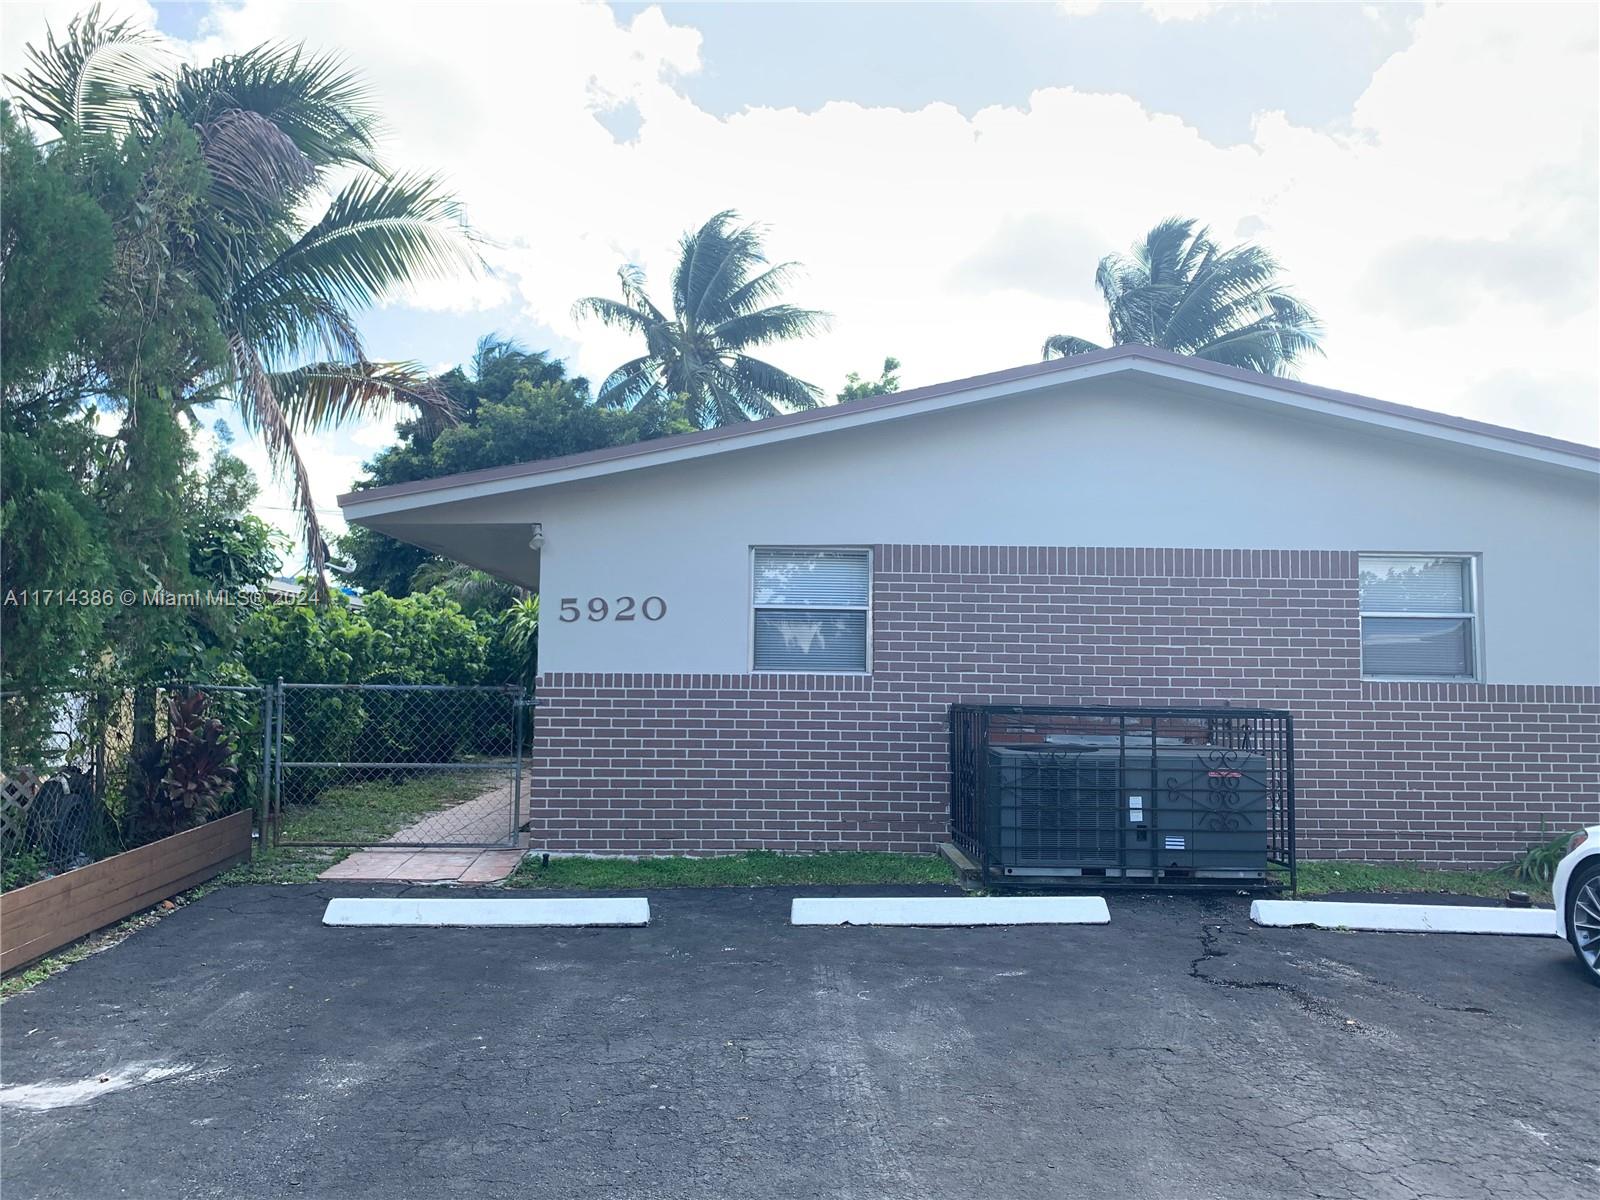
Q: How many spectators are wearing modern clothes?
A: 0